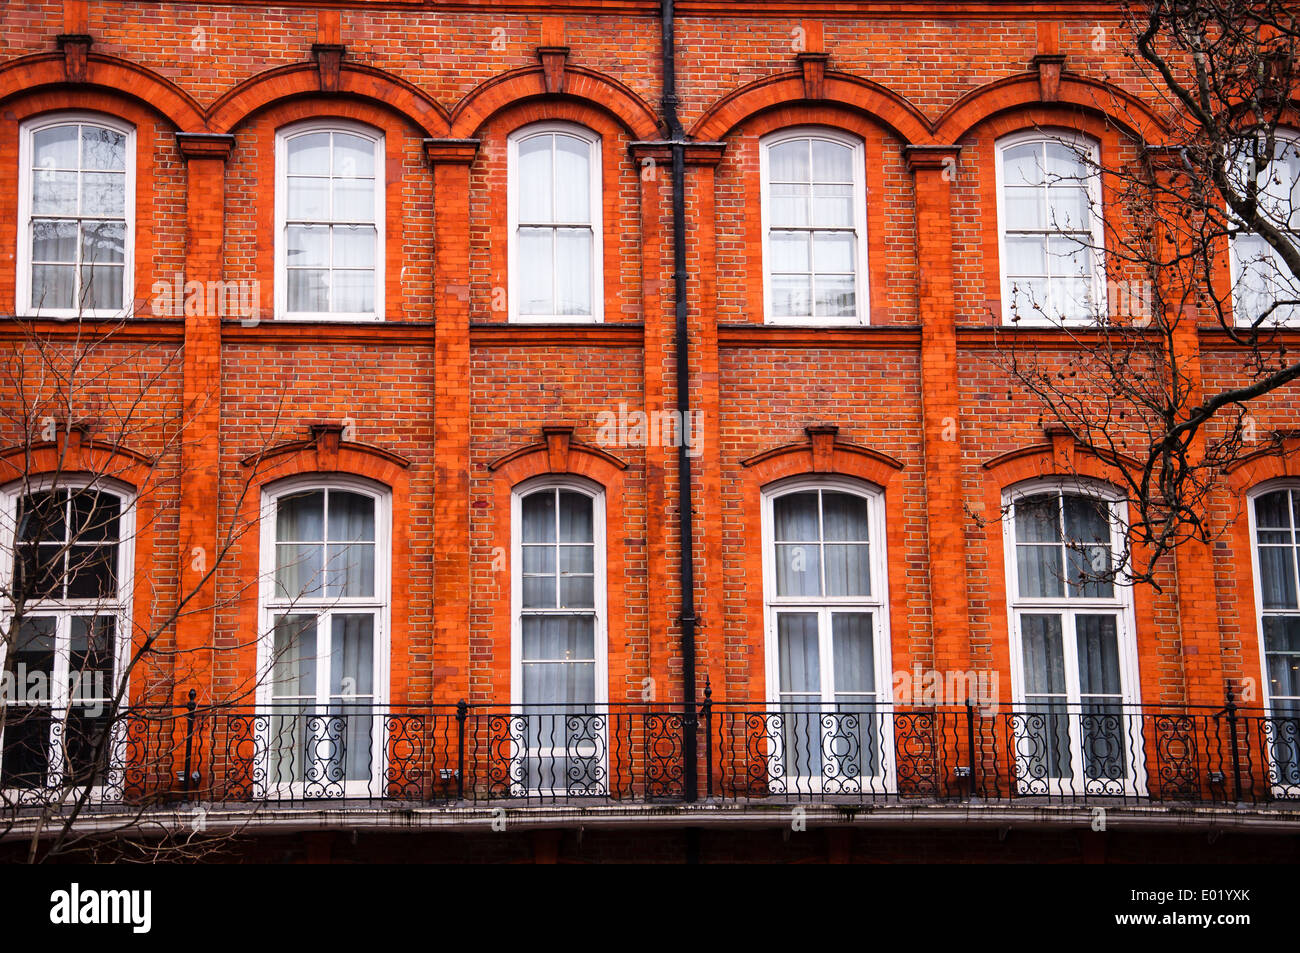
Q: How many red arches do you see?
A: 12